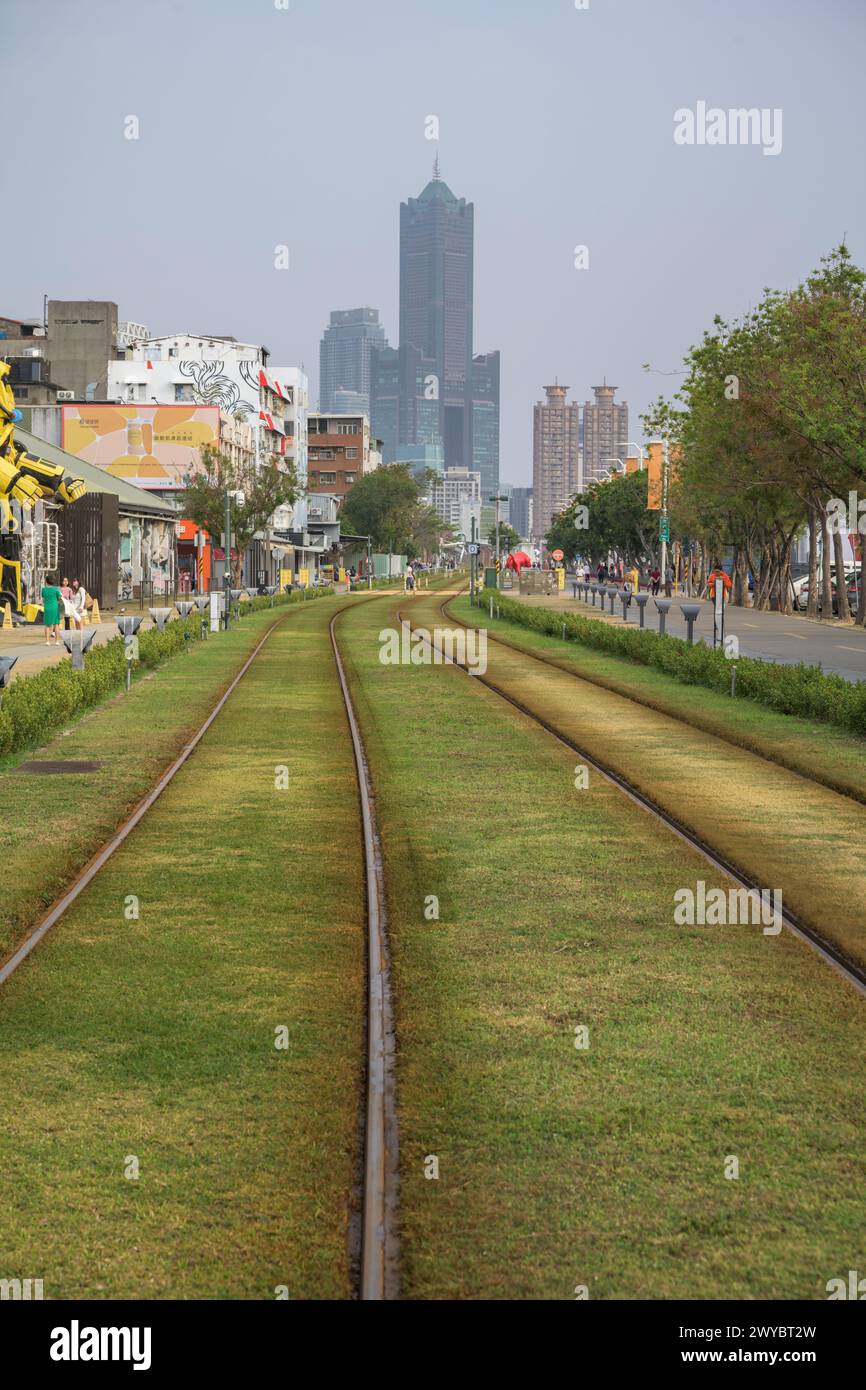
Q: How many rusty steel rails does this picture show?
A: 4